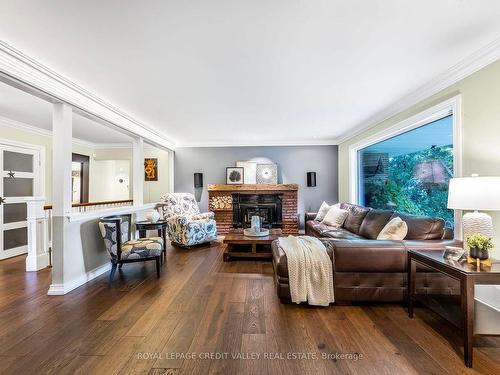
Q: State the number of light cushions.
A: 3